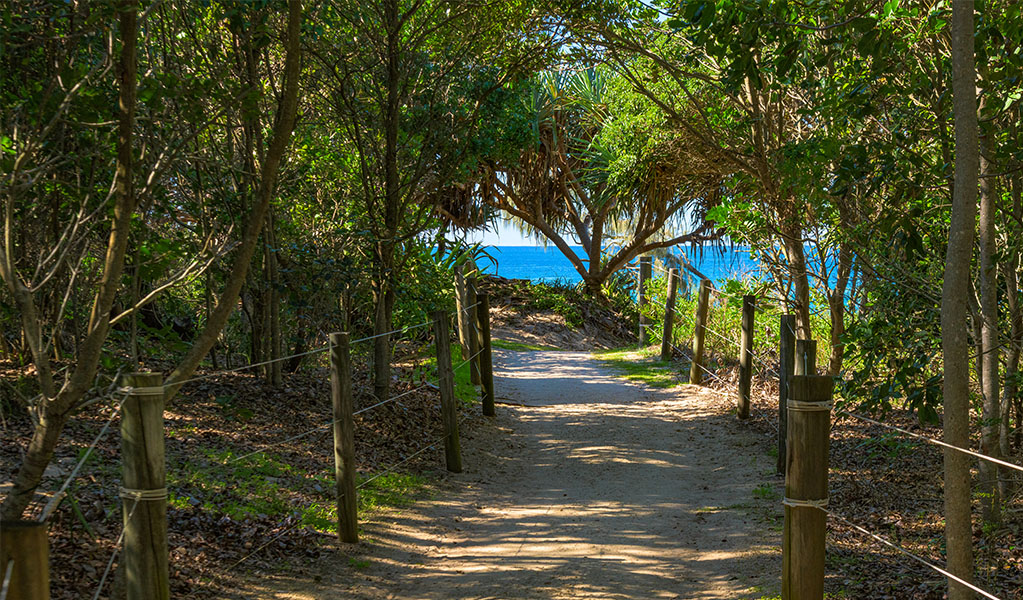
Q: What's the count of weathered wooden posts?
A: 14